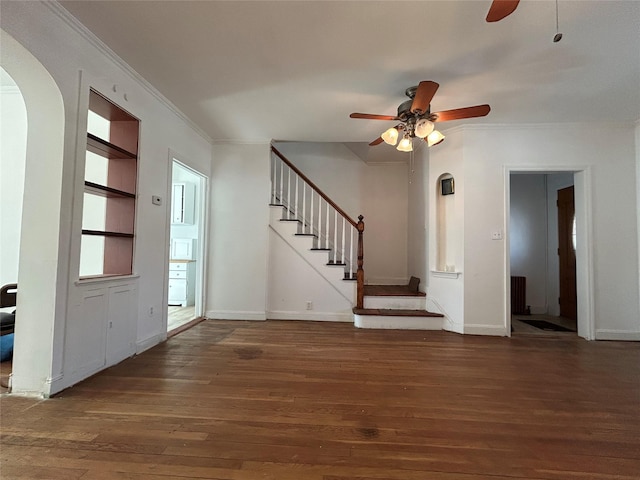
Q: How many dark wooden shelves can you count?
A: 3